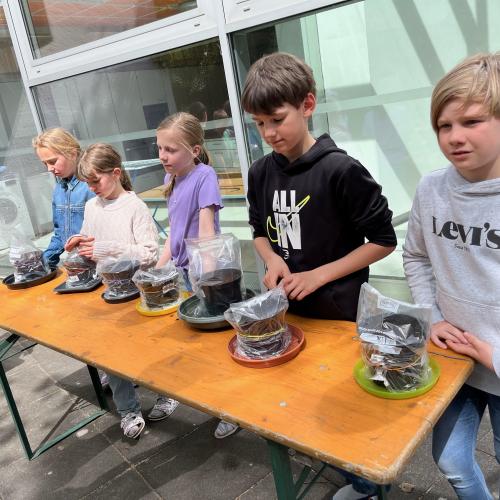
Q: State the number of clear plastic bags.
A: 7